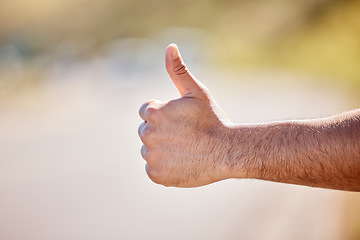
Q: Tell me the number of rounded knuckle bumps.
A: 4